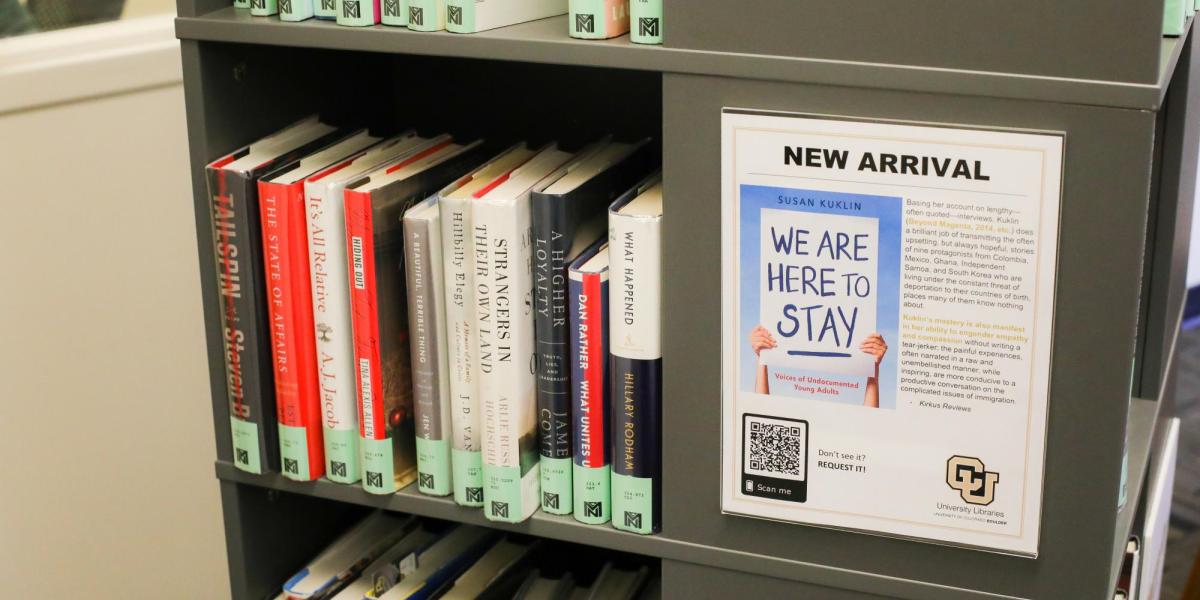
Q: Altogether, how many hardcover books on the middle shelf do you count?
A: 10